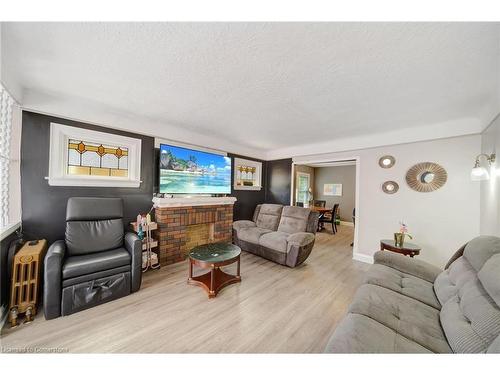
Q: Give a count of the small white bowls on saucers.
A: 0